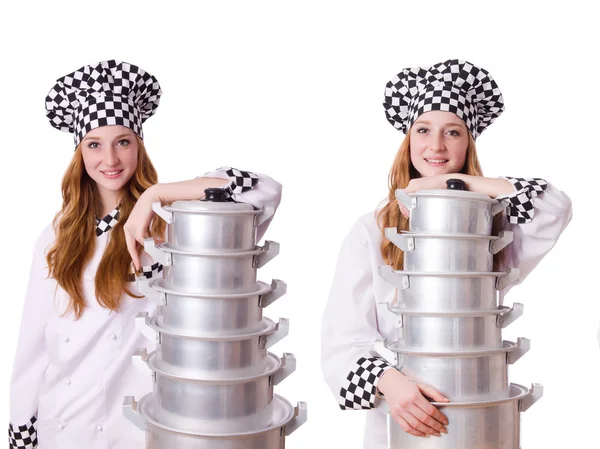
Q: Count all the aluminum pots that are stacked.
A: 12